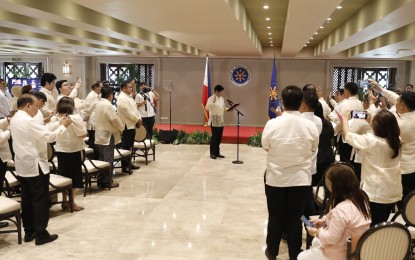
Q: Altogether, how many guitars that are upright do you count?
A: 0